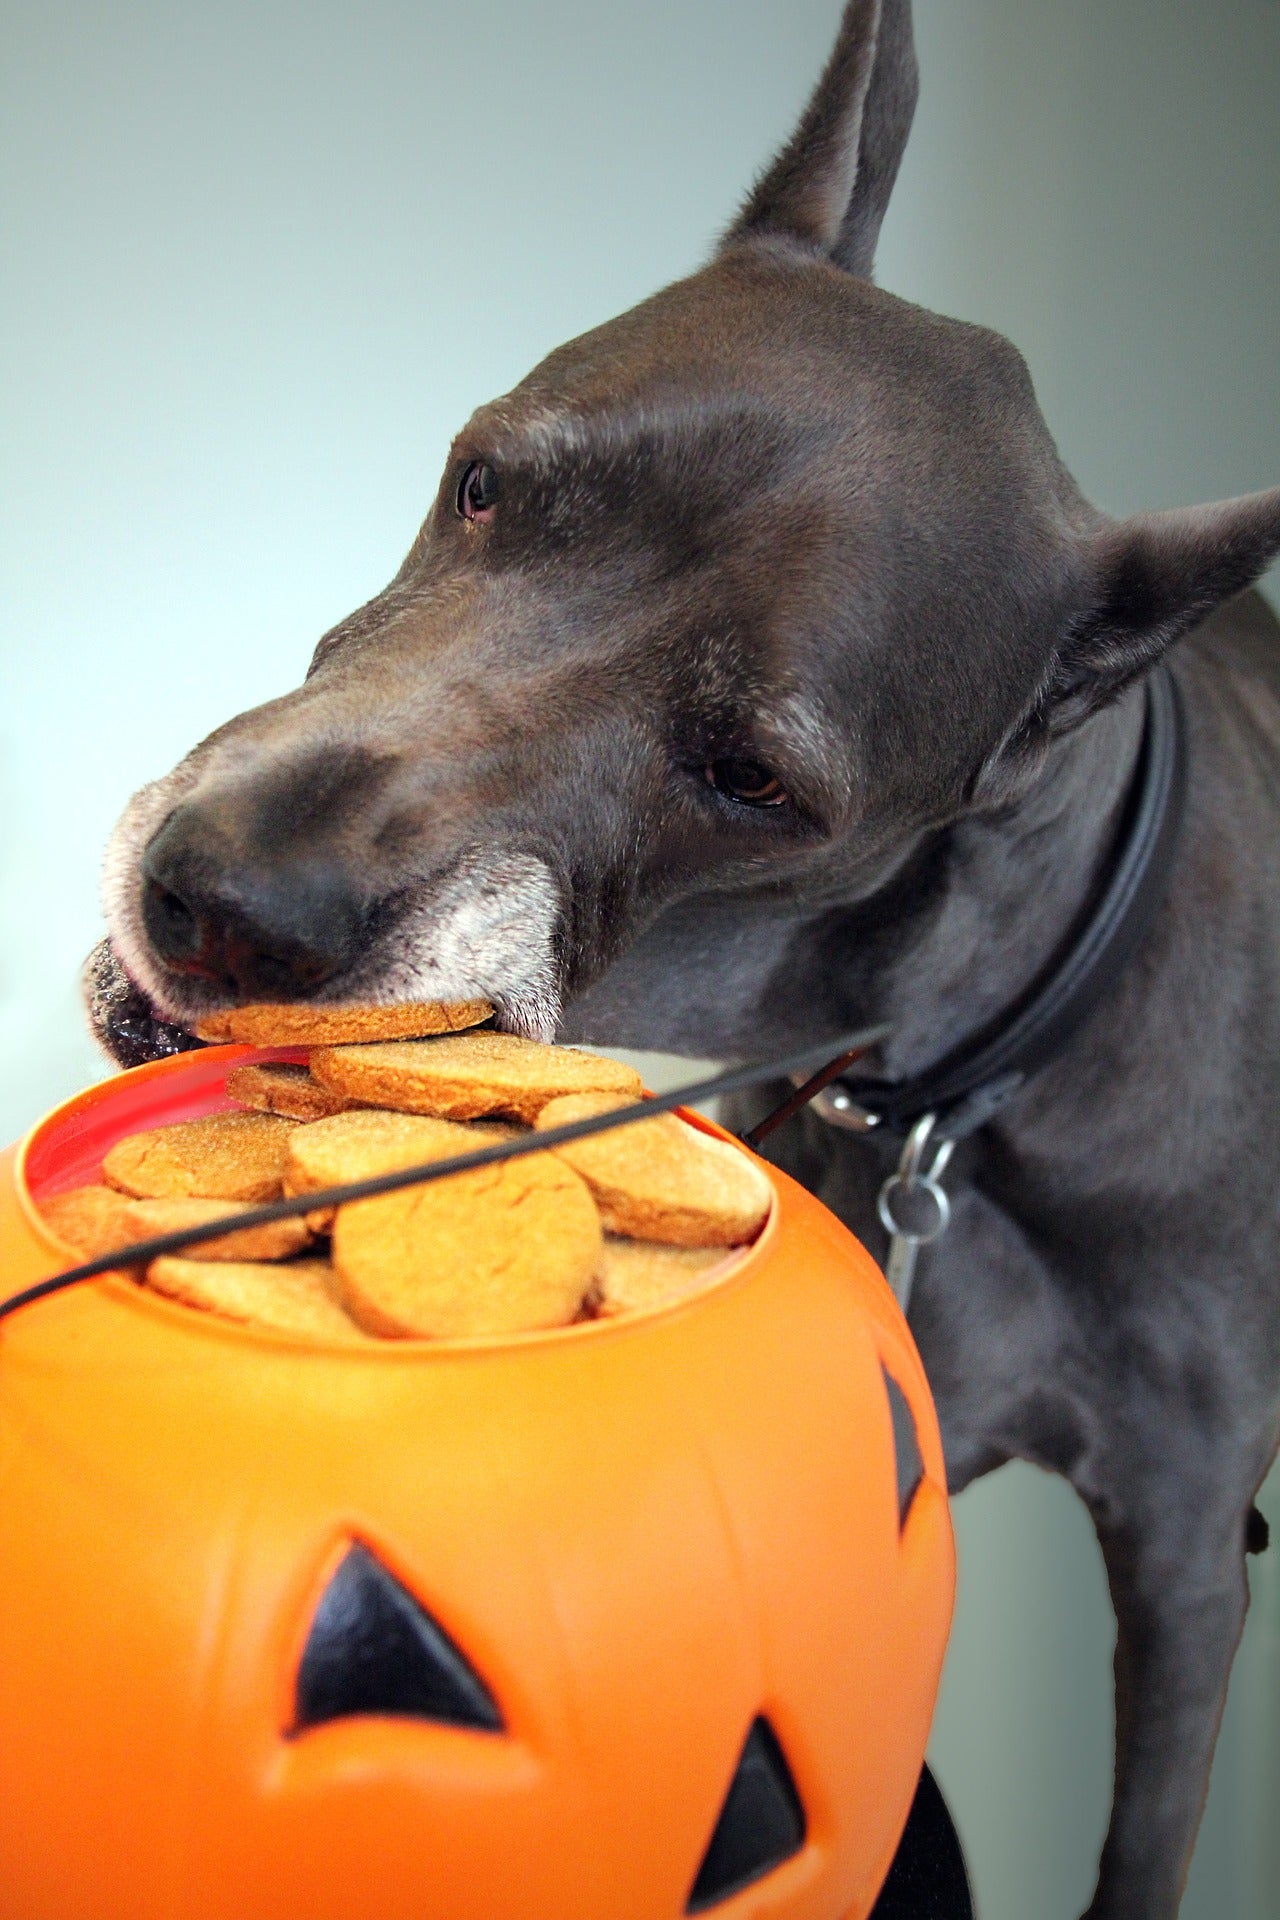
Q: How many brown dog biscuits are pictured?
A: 11